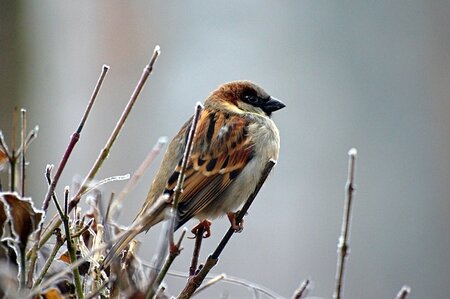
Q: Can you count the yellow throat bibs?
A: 0